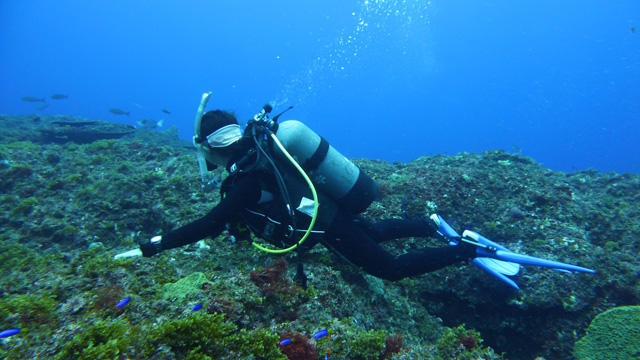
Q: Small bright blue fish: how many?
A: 5